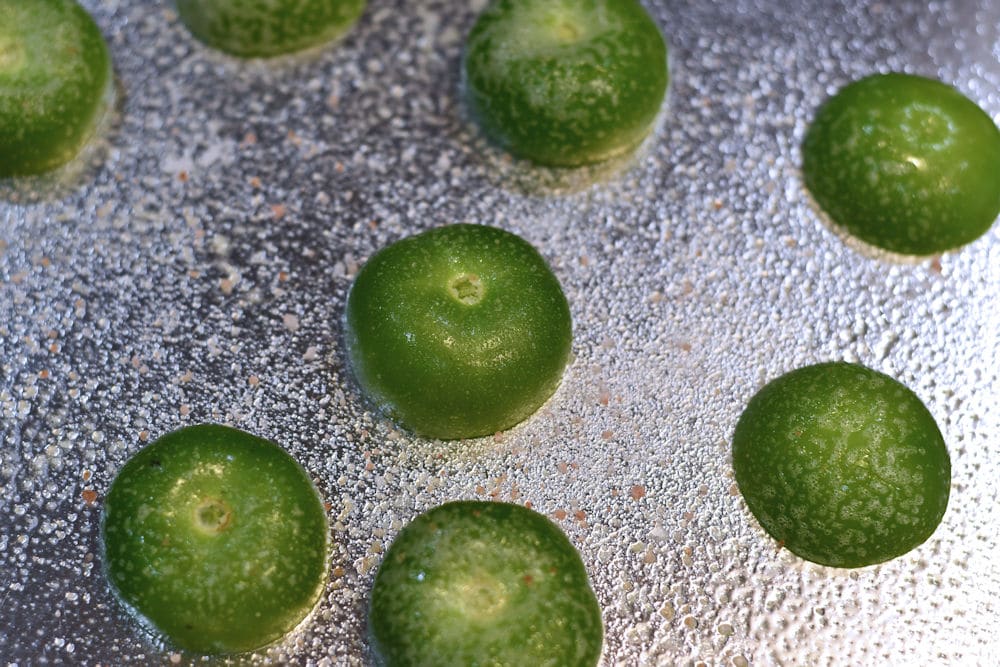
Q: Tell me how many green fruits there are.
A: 8